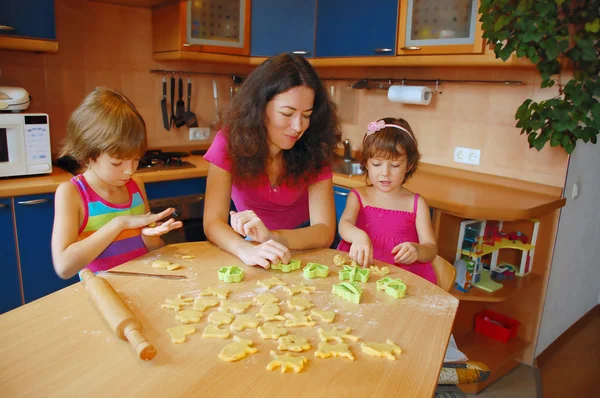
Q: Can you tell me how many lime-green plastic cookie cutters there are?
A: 6